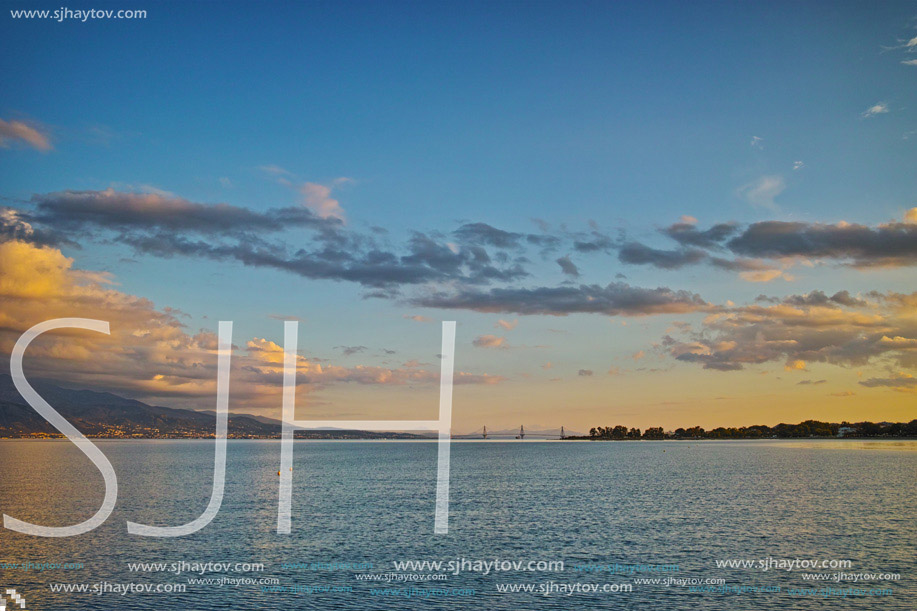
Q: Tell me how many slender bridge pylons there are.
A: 3